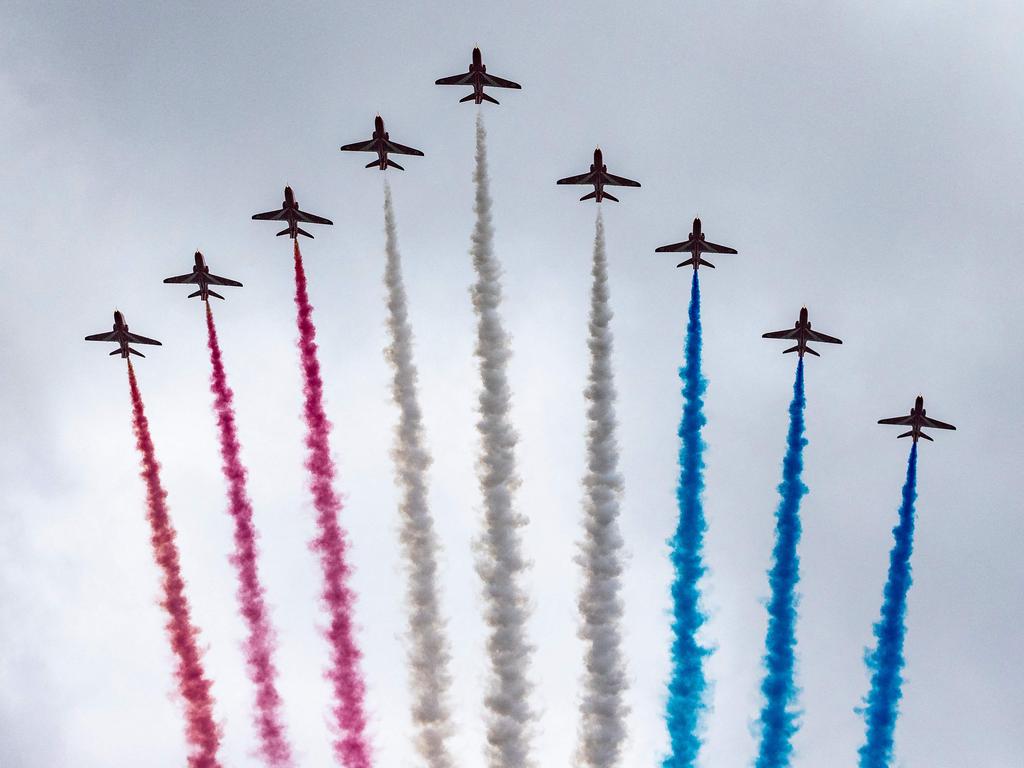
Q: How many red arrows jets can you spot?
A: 9